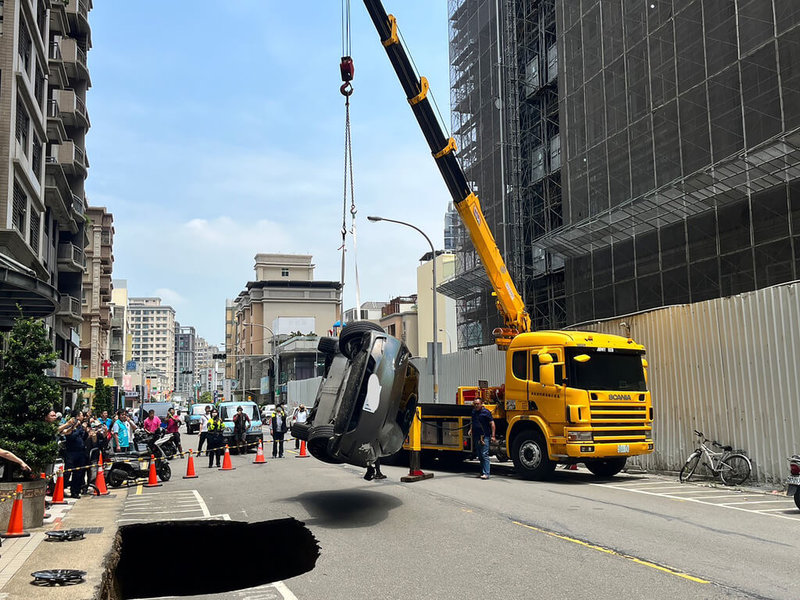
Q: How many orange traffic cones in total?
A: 9